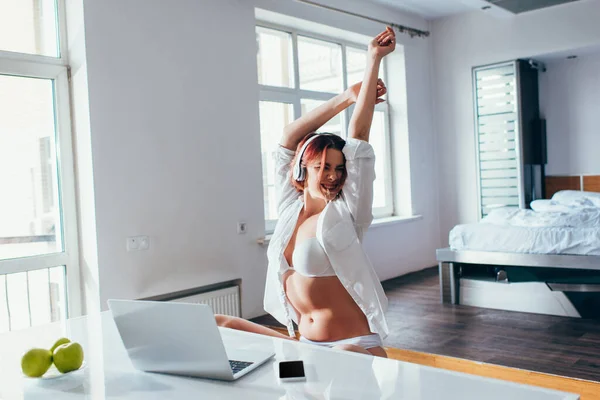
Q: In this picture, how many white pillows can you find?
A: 2